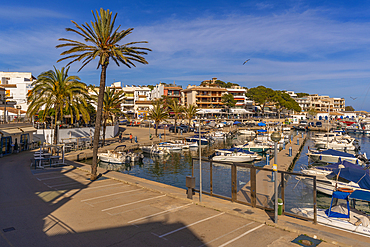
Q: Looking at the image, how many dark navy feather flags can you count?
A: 0